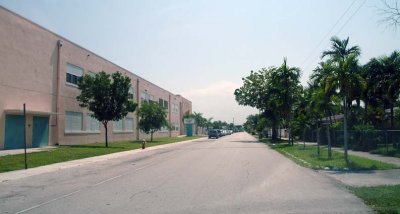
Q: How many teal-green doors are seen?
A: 2